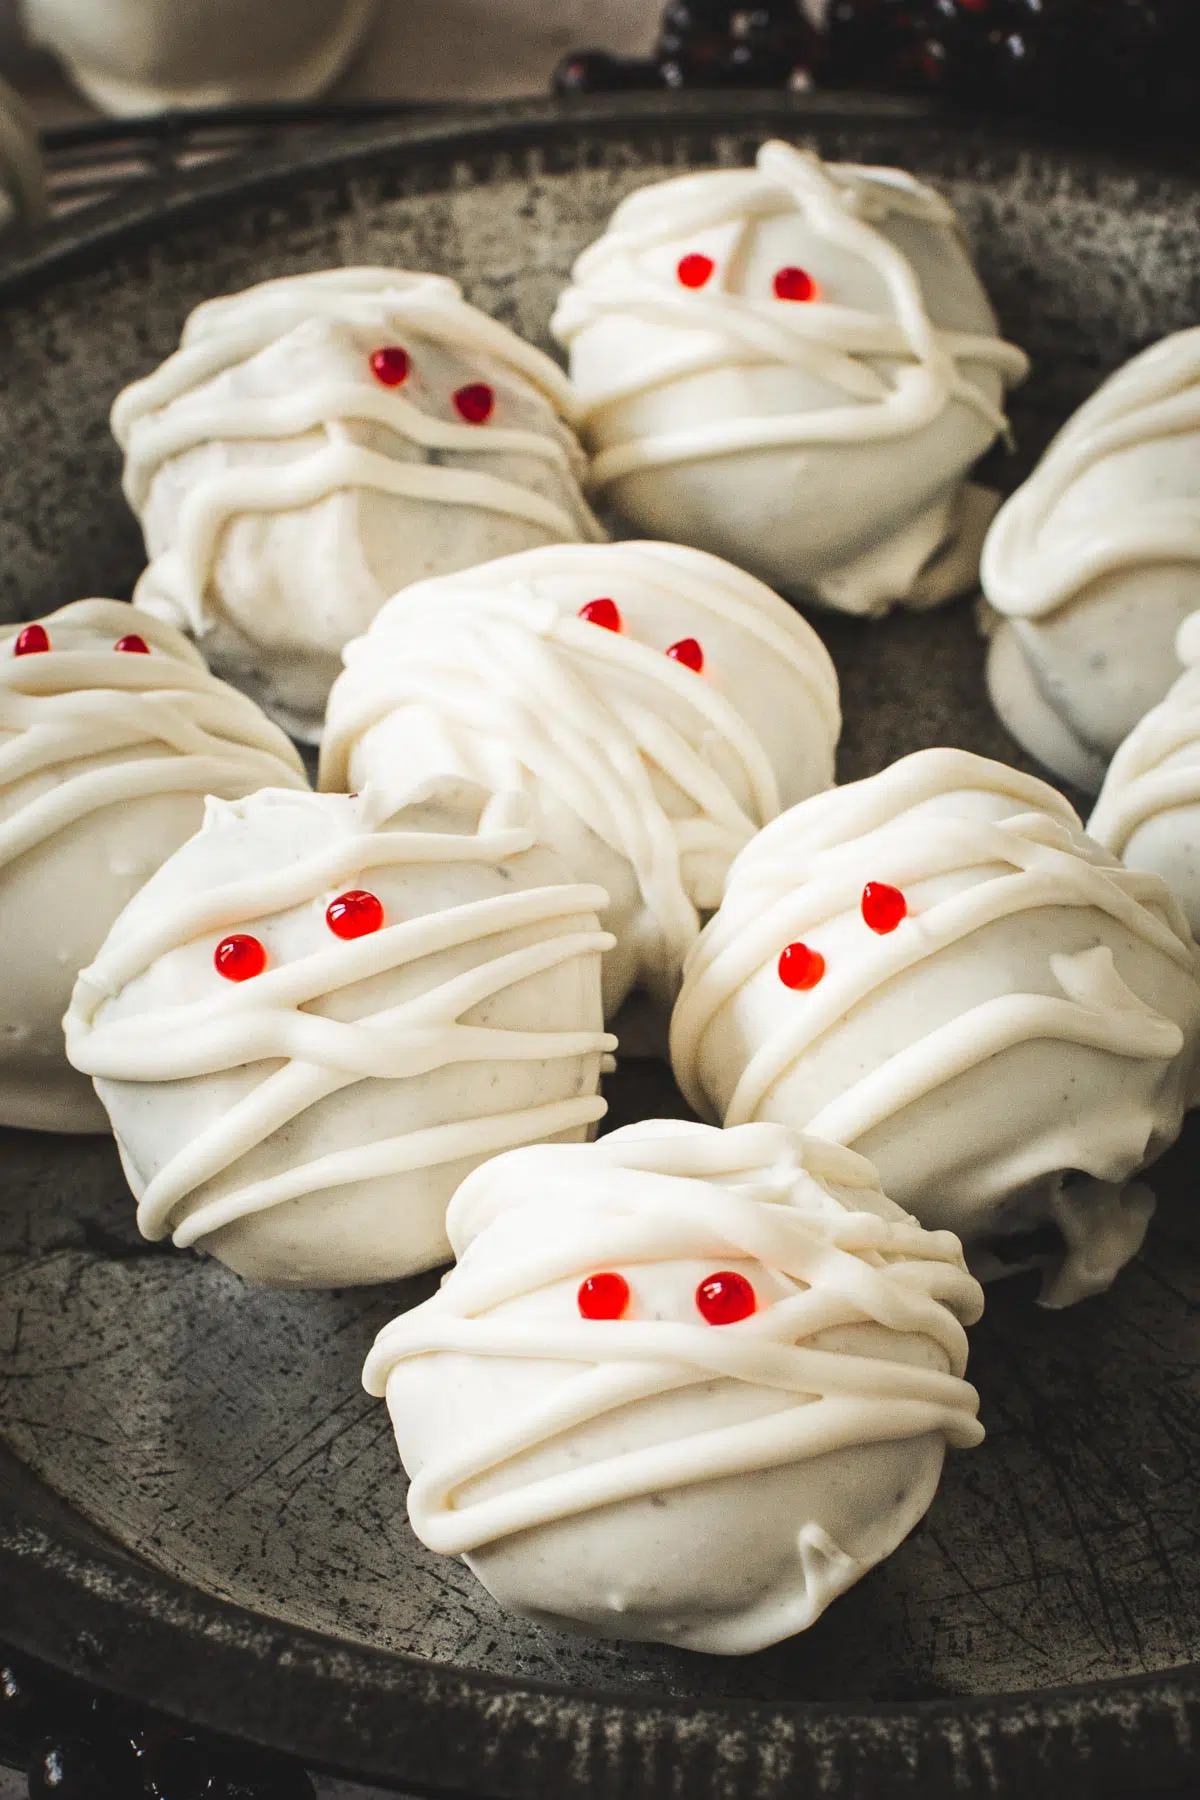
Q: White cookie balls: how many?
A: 9